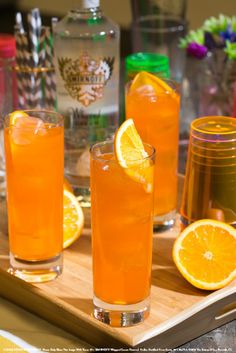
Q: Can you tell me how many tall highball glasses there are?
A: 3